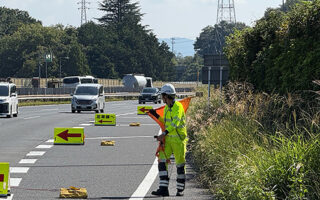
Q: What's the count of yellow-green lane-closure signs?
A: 4